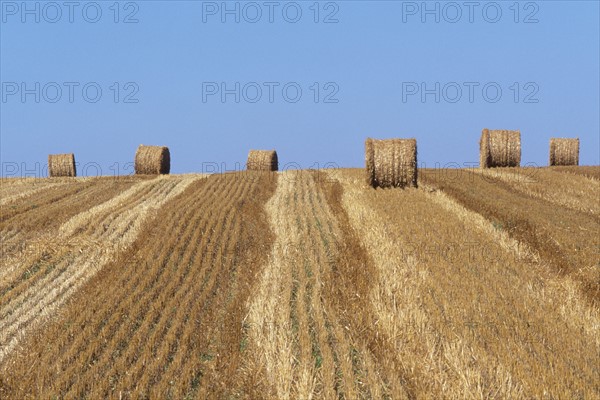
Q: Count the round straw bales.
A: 6